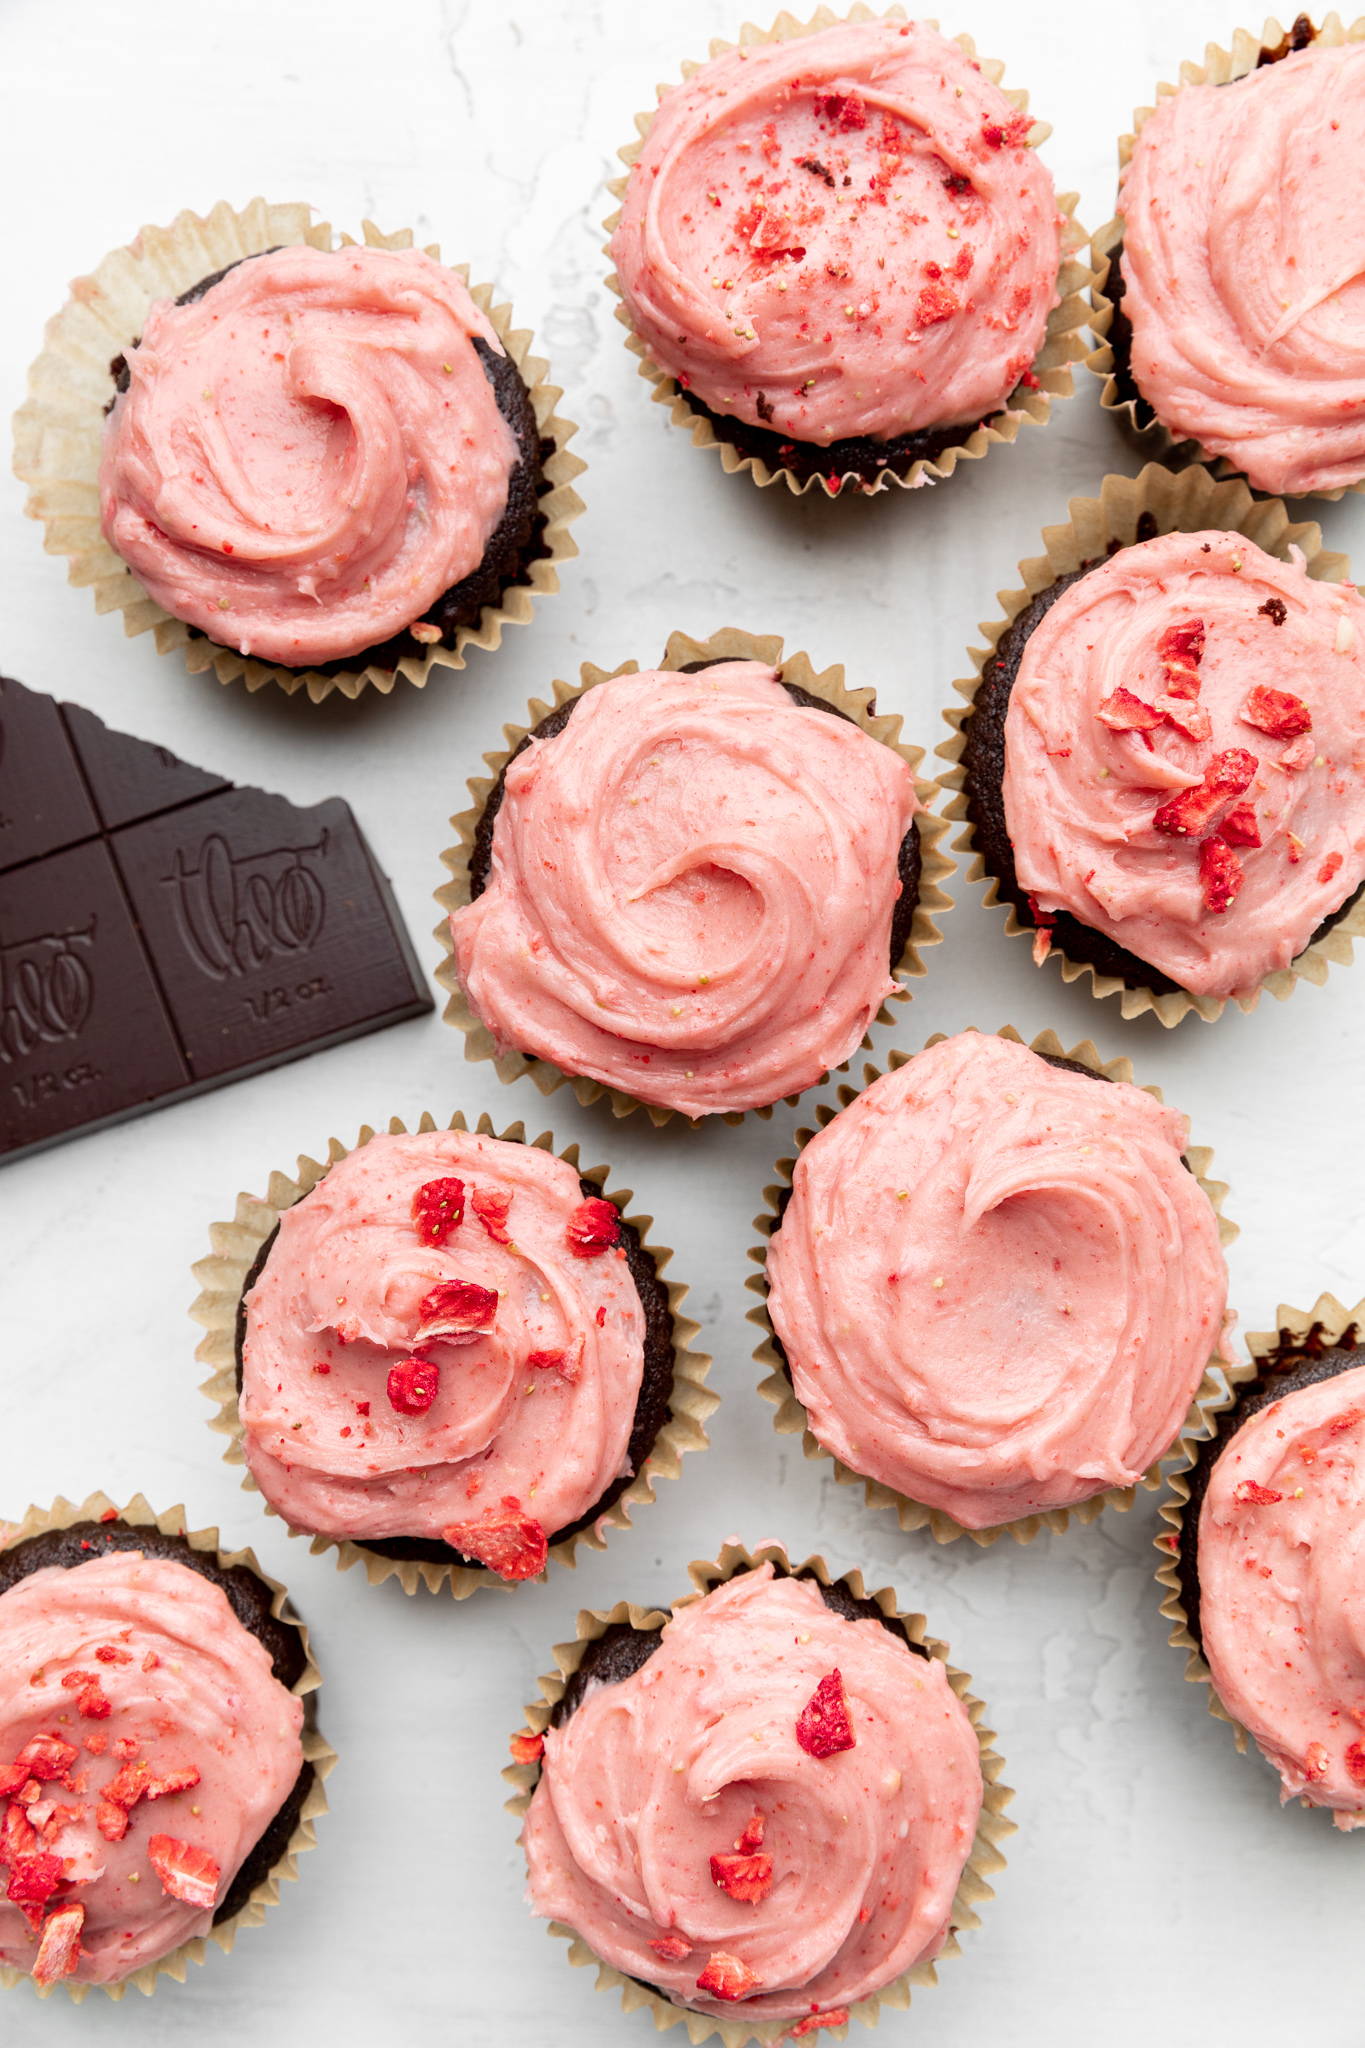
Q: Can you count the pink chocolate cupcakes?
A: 10